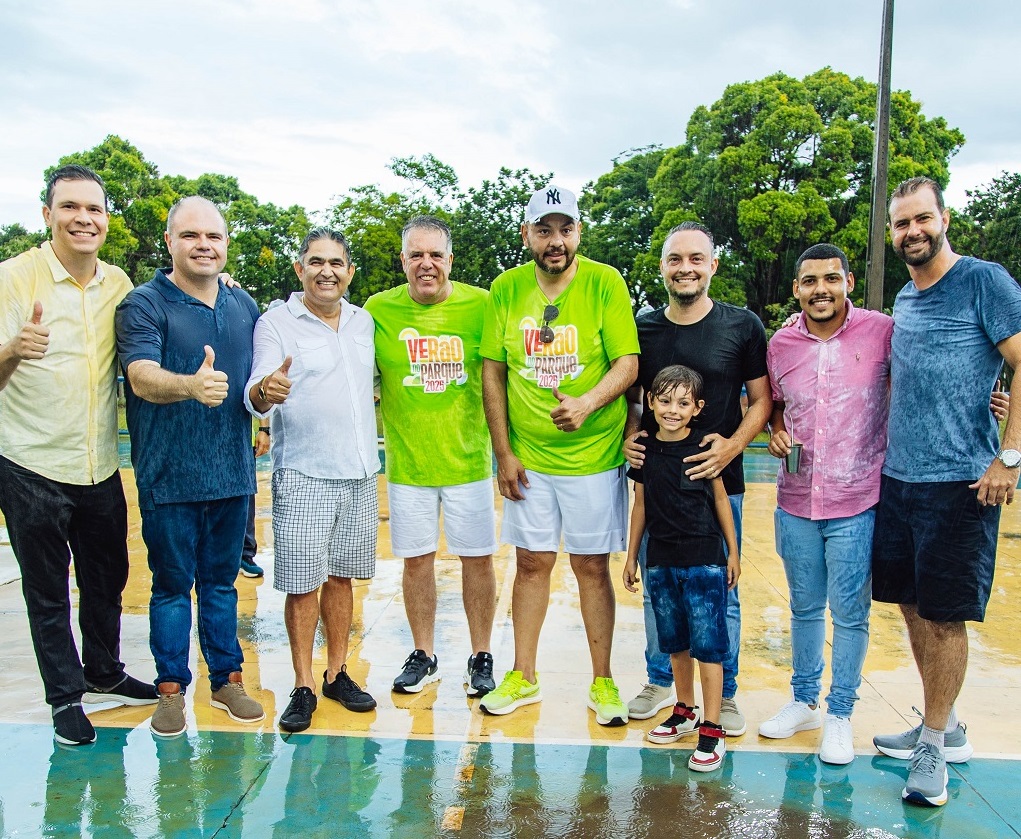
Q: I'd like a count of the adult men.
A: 8